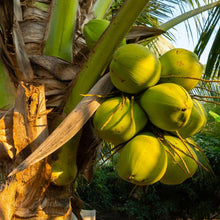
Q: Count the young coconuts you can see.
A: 8